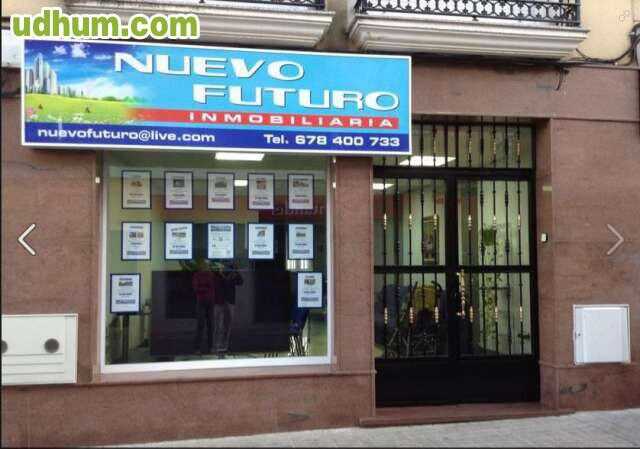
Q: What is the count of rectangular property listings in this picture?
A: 12